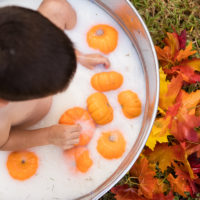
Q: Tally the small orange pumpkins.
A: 8